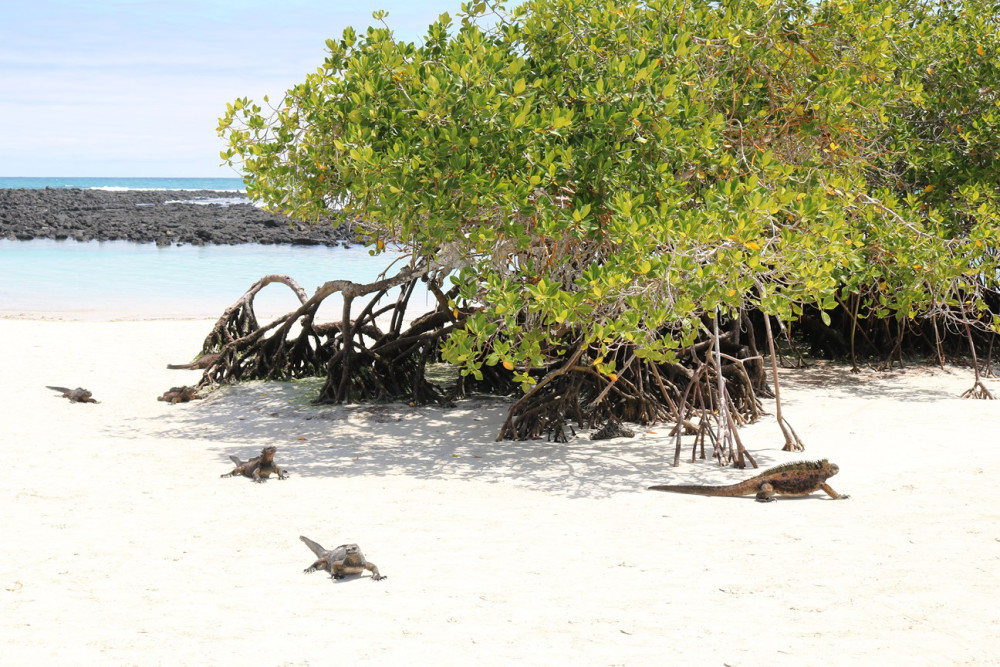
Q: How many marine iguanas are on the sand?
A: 5